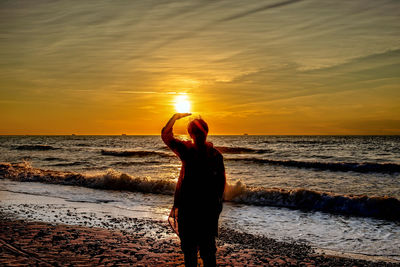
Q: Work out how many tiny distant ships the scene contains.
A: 3